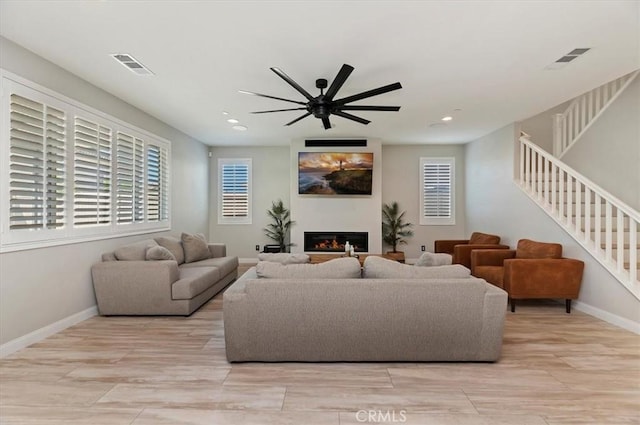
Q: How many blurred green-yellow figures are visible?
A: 0